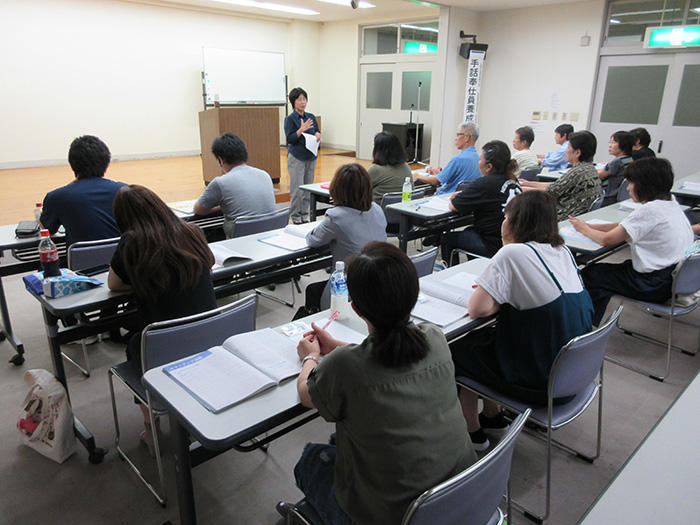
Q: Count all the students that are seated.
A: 15